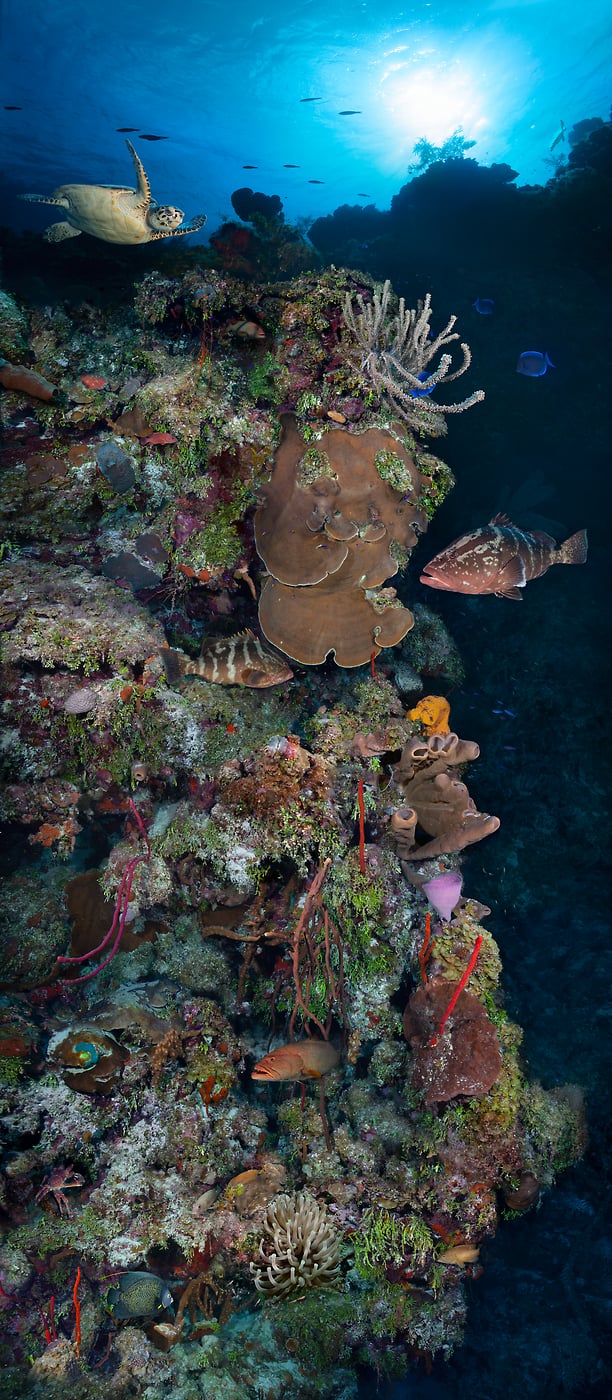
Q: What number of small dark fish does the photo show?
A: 9